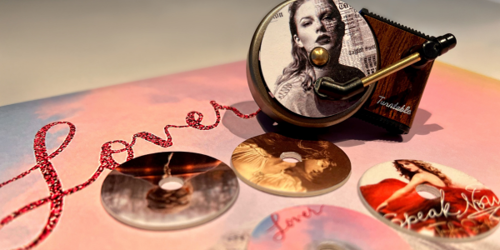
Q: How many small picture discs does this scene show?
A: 5